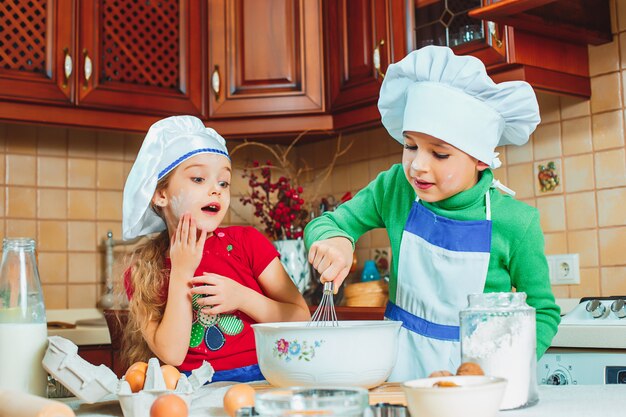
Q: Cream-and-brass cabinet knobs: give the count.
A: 5